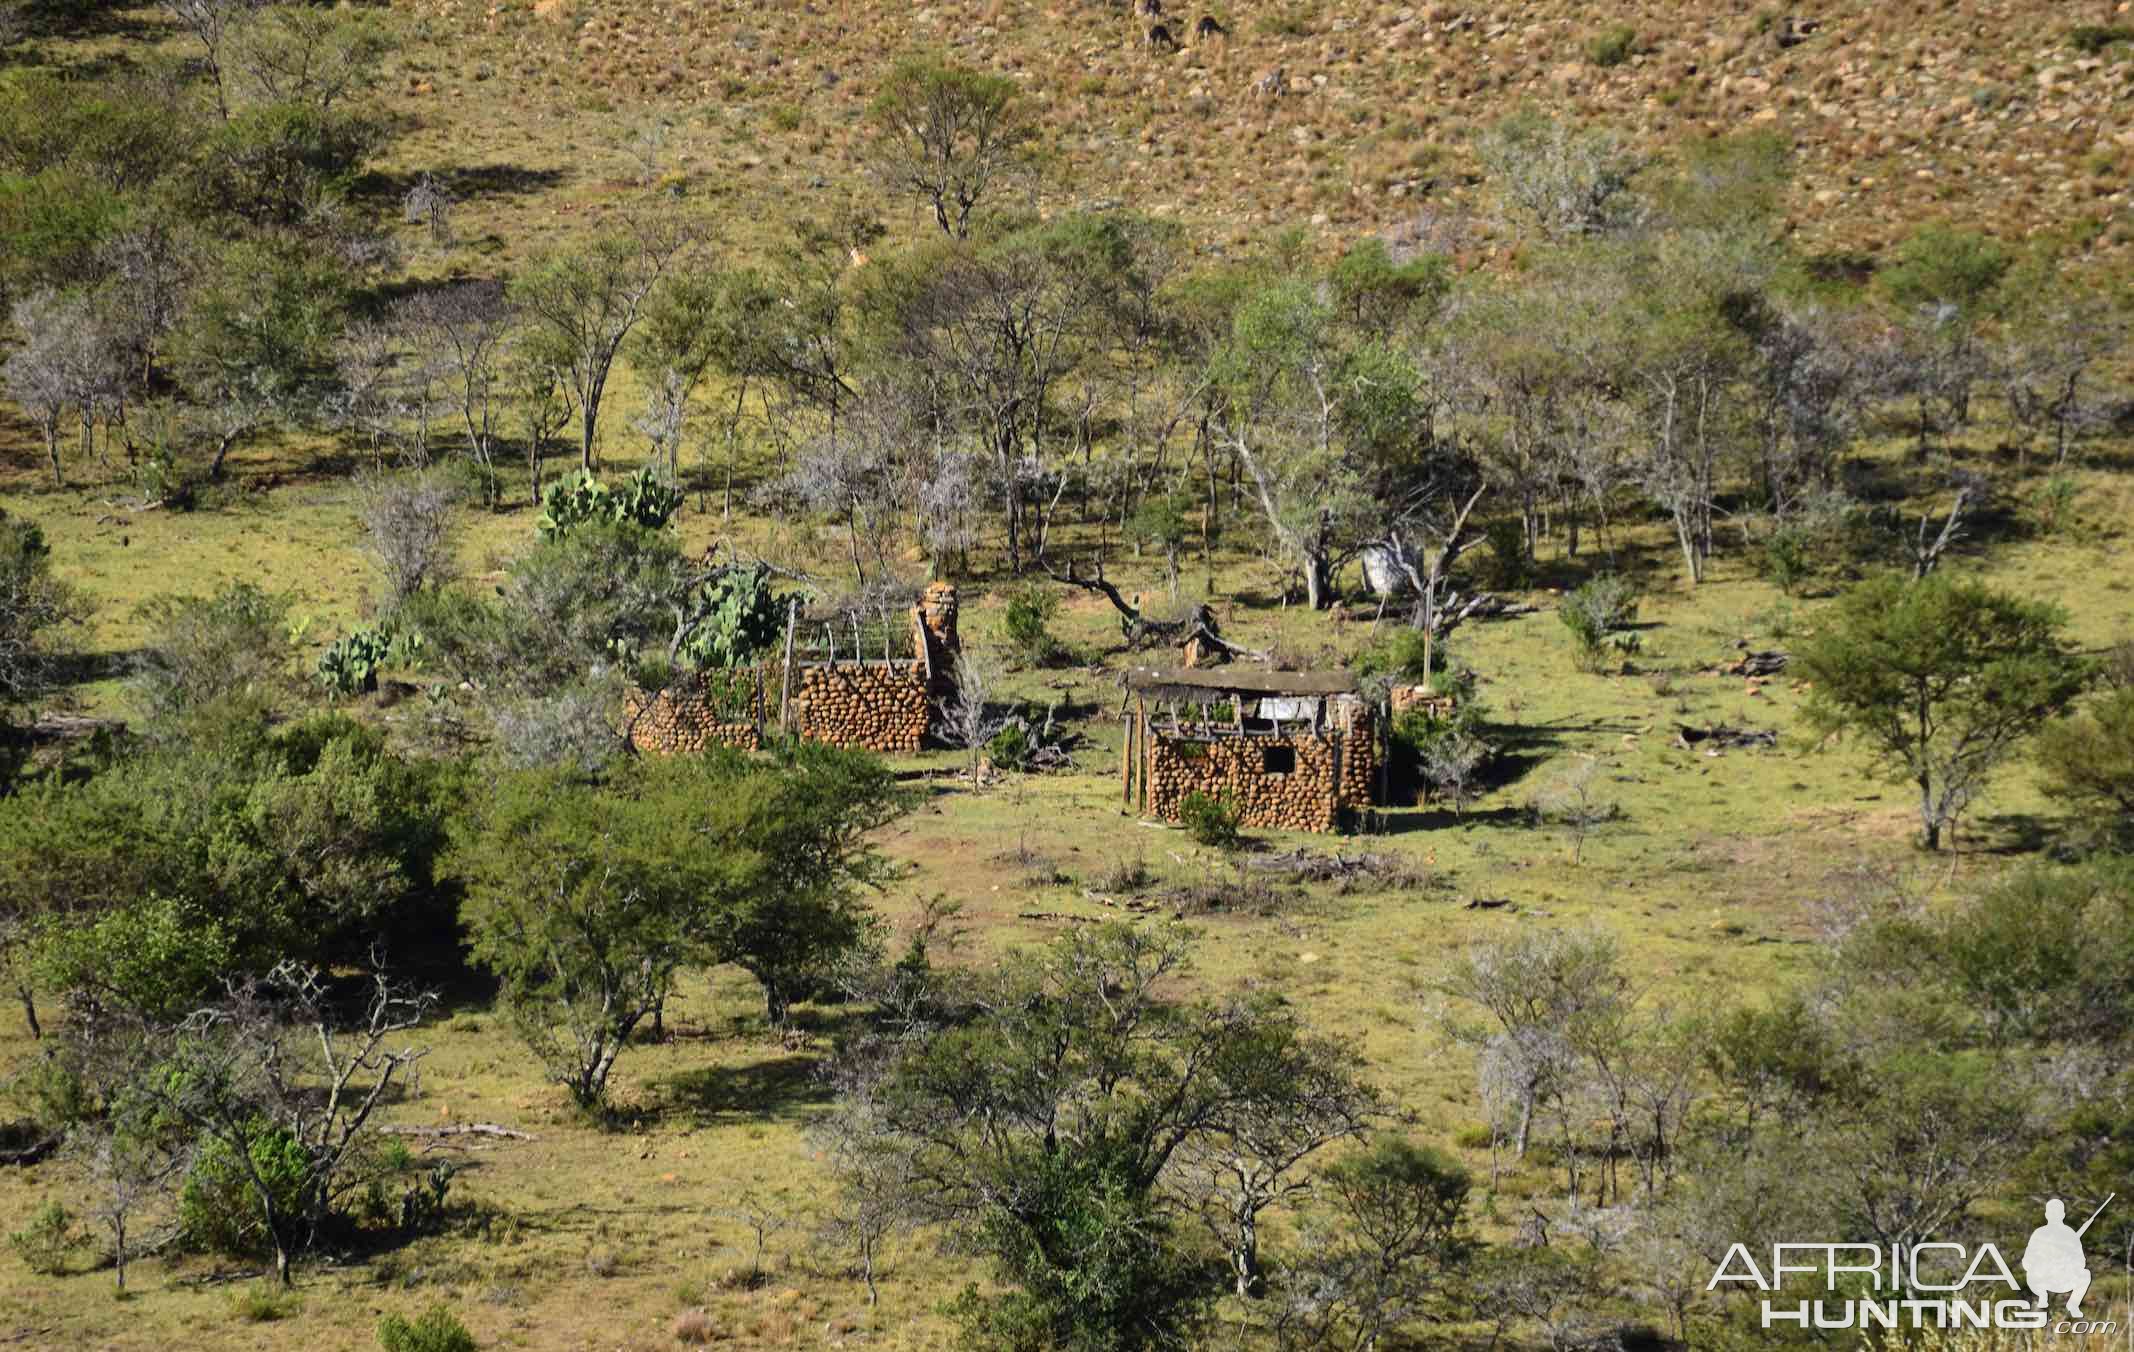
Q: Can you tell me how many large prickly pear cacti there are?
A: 3